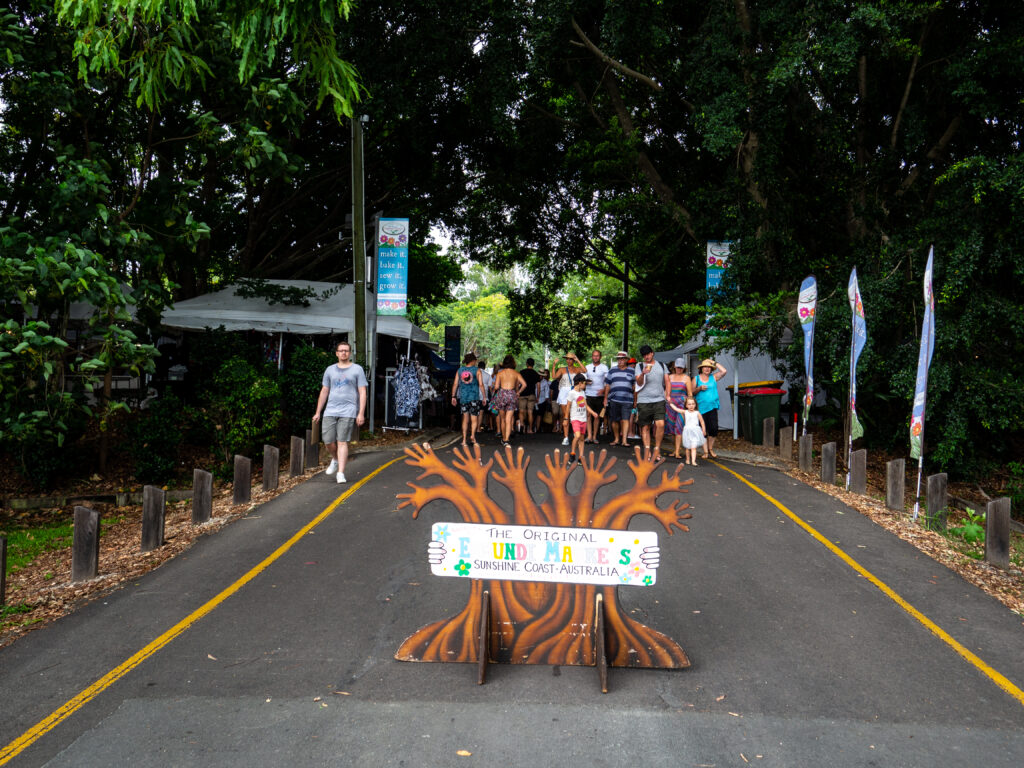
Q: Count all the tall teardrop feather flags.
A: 3